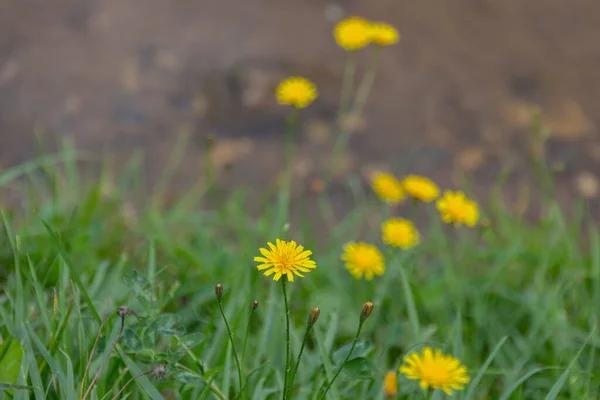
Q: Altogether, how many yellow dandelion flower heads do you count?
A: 10